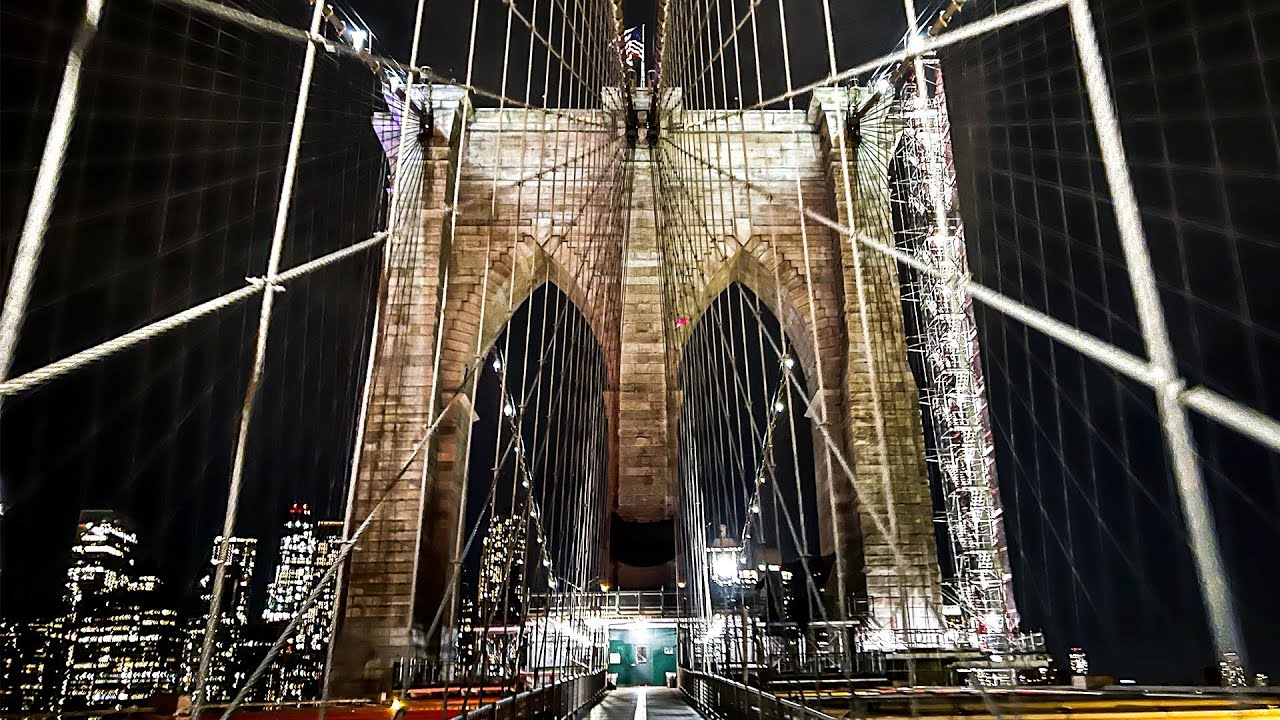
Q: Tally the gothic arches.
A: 2